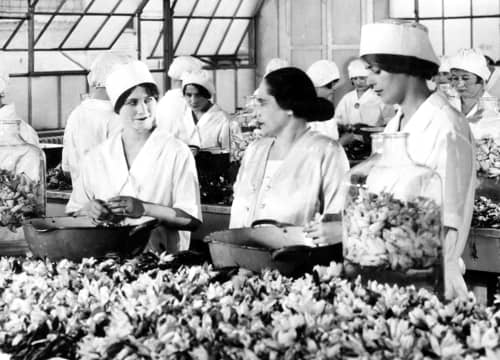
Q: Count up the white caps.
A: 11